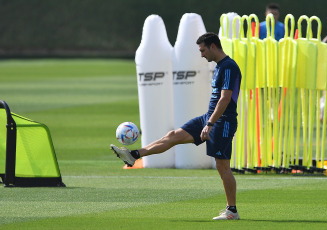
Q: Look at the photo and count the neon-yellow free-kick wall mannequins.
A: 8